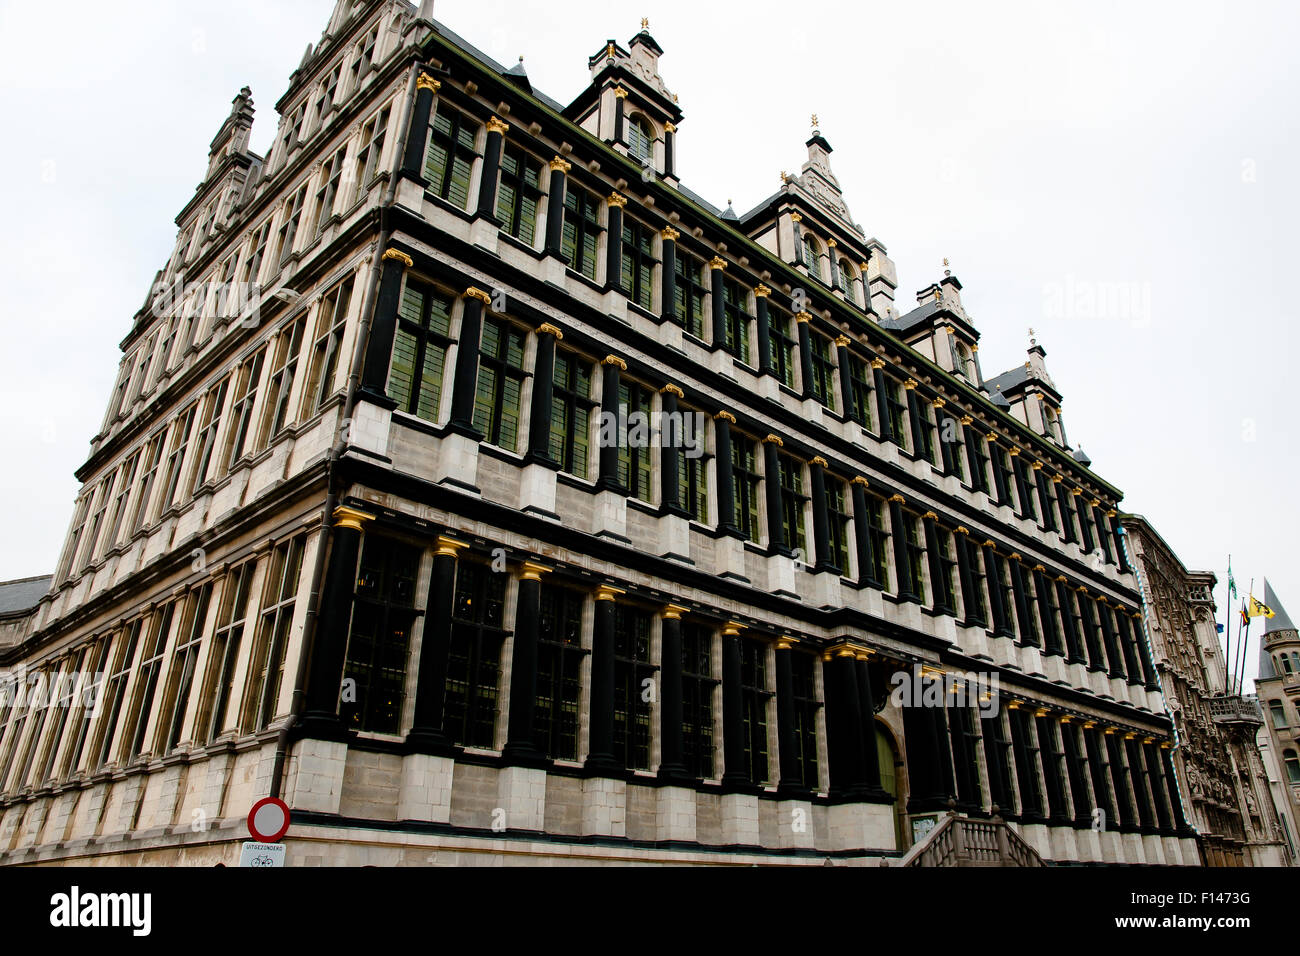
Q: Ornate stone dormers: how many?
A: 4